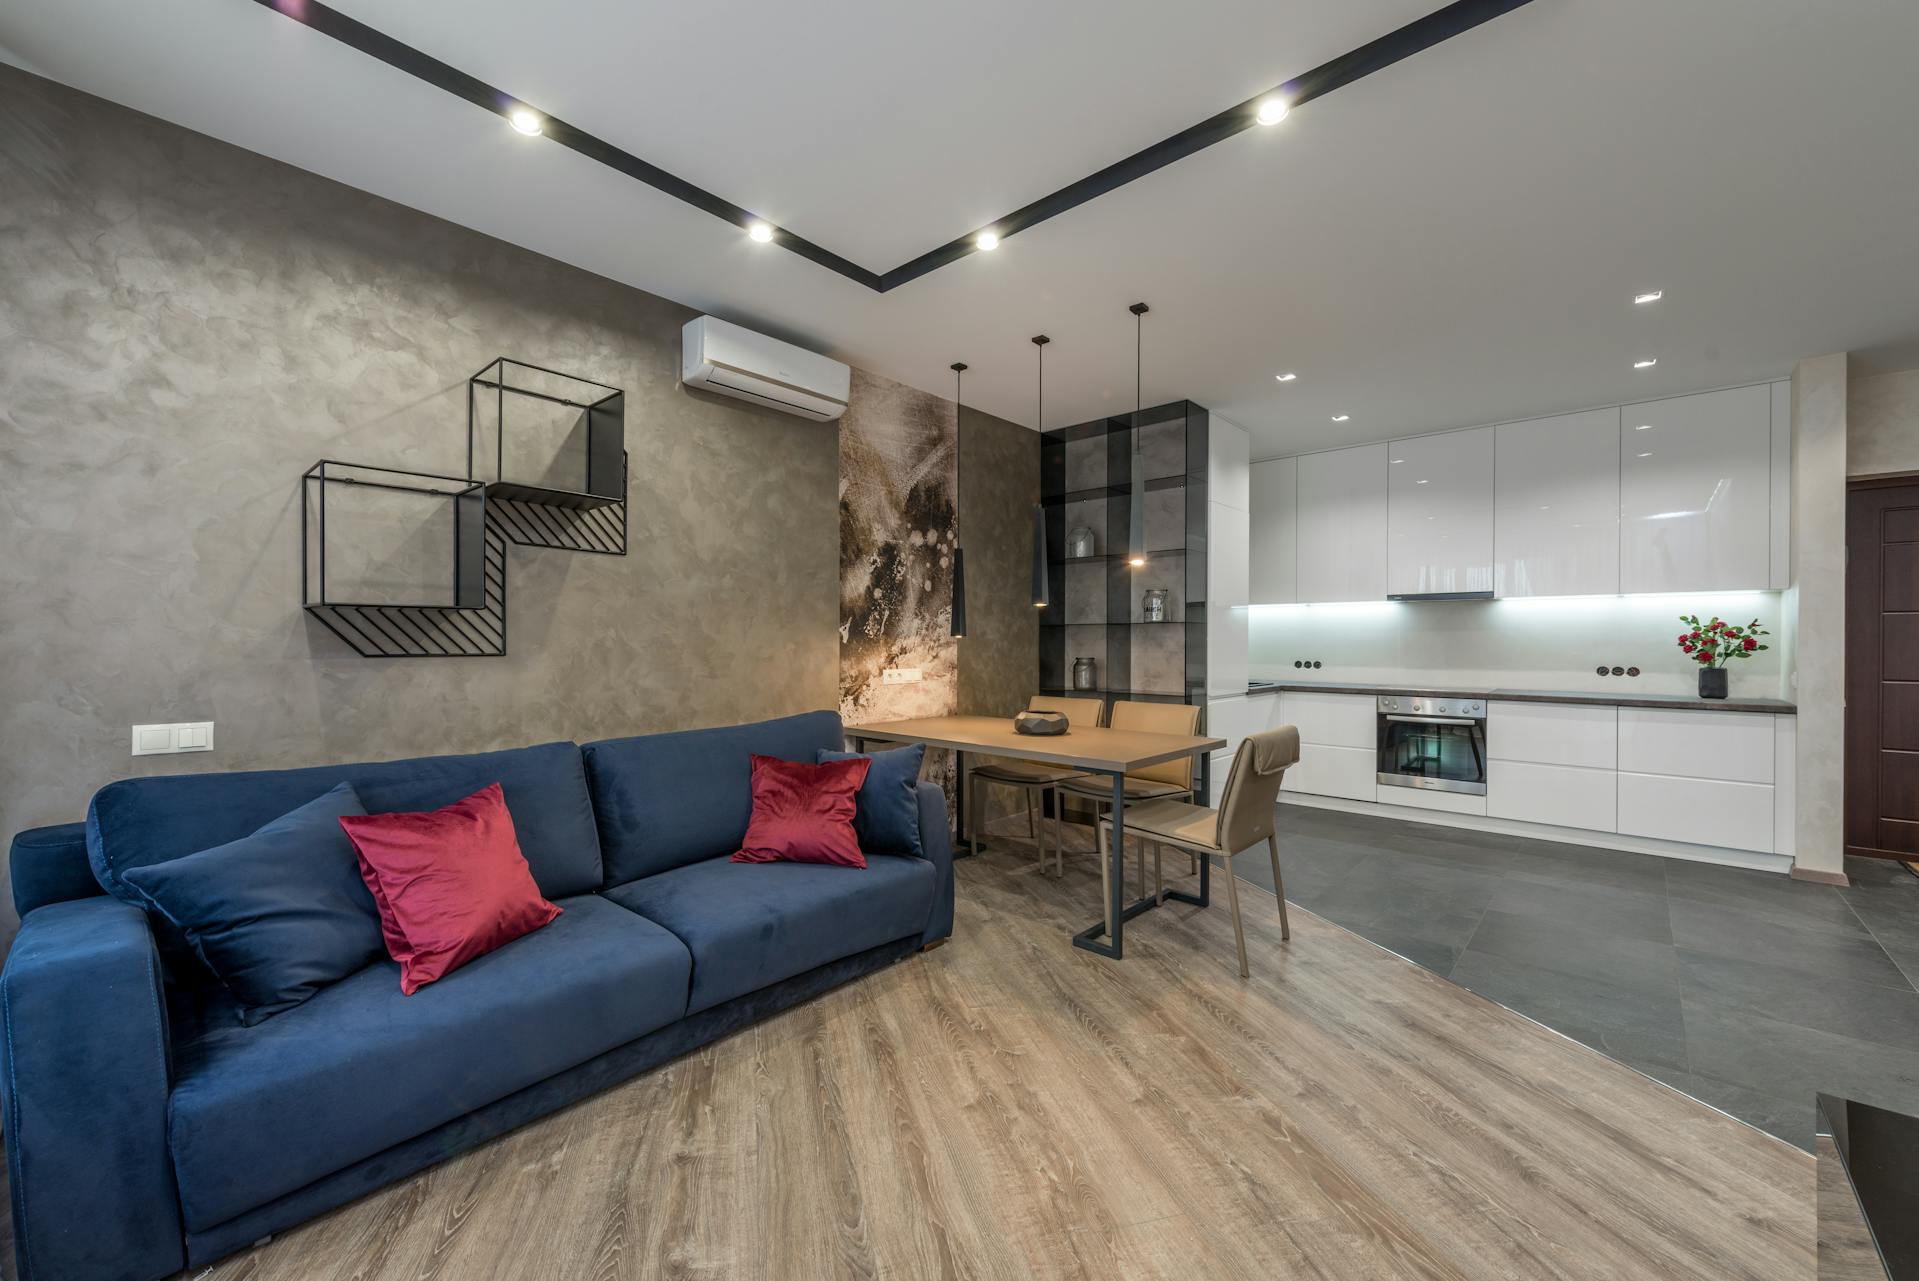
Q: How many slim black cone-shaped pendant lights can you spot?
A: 3